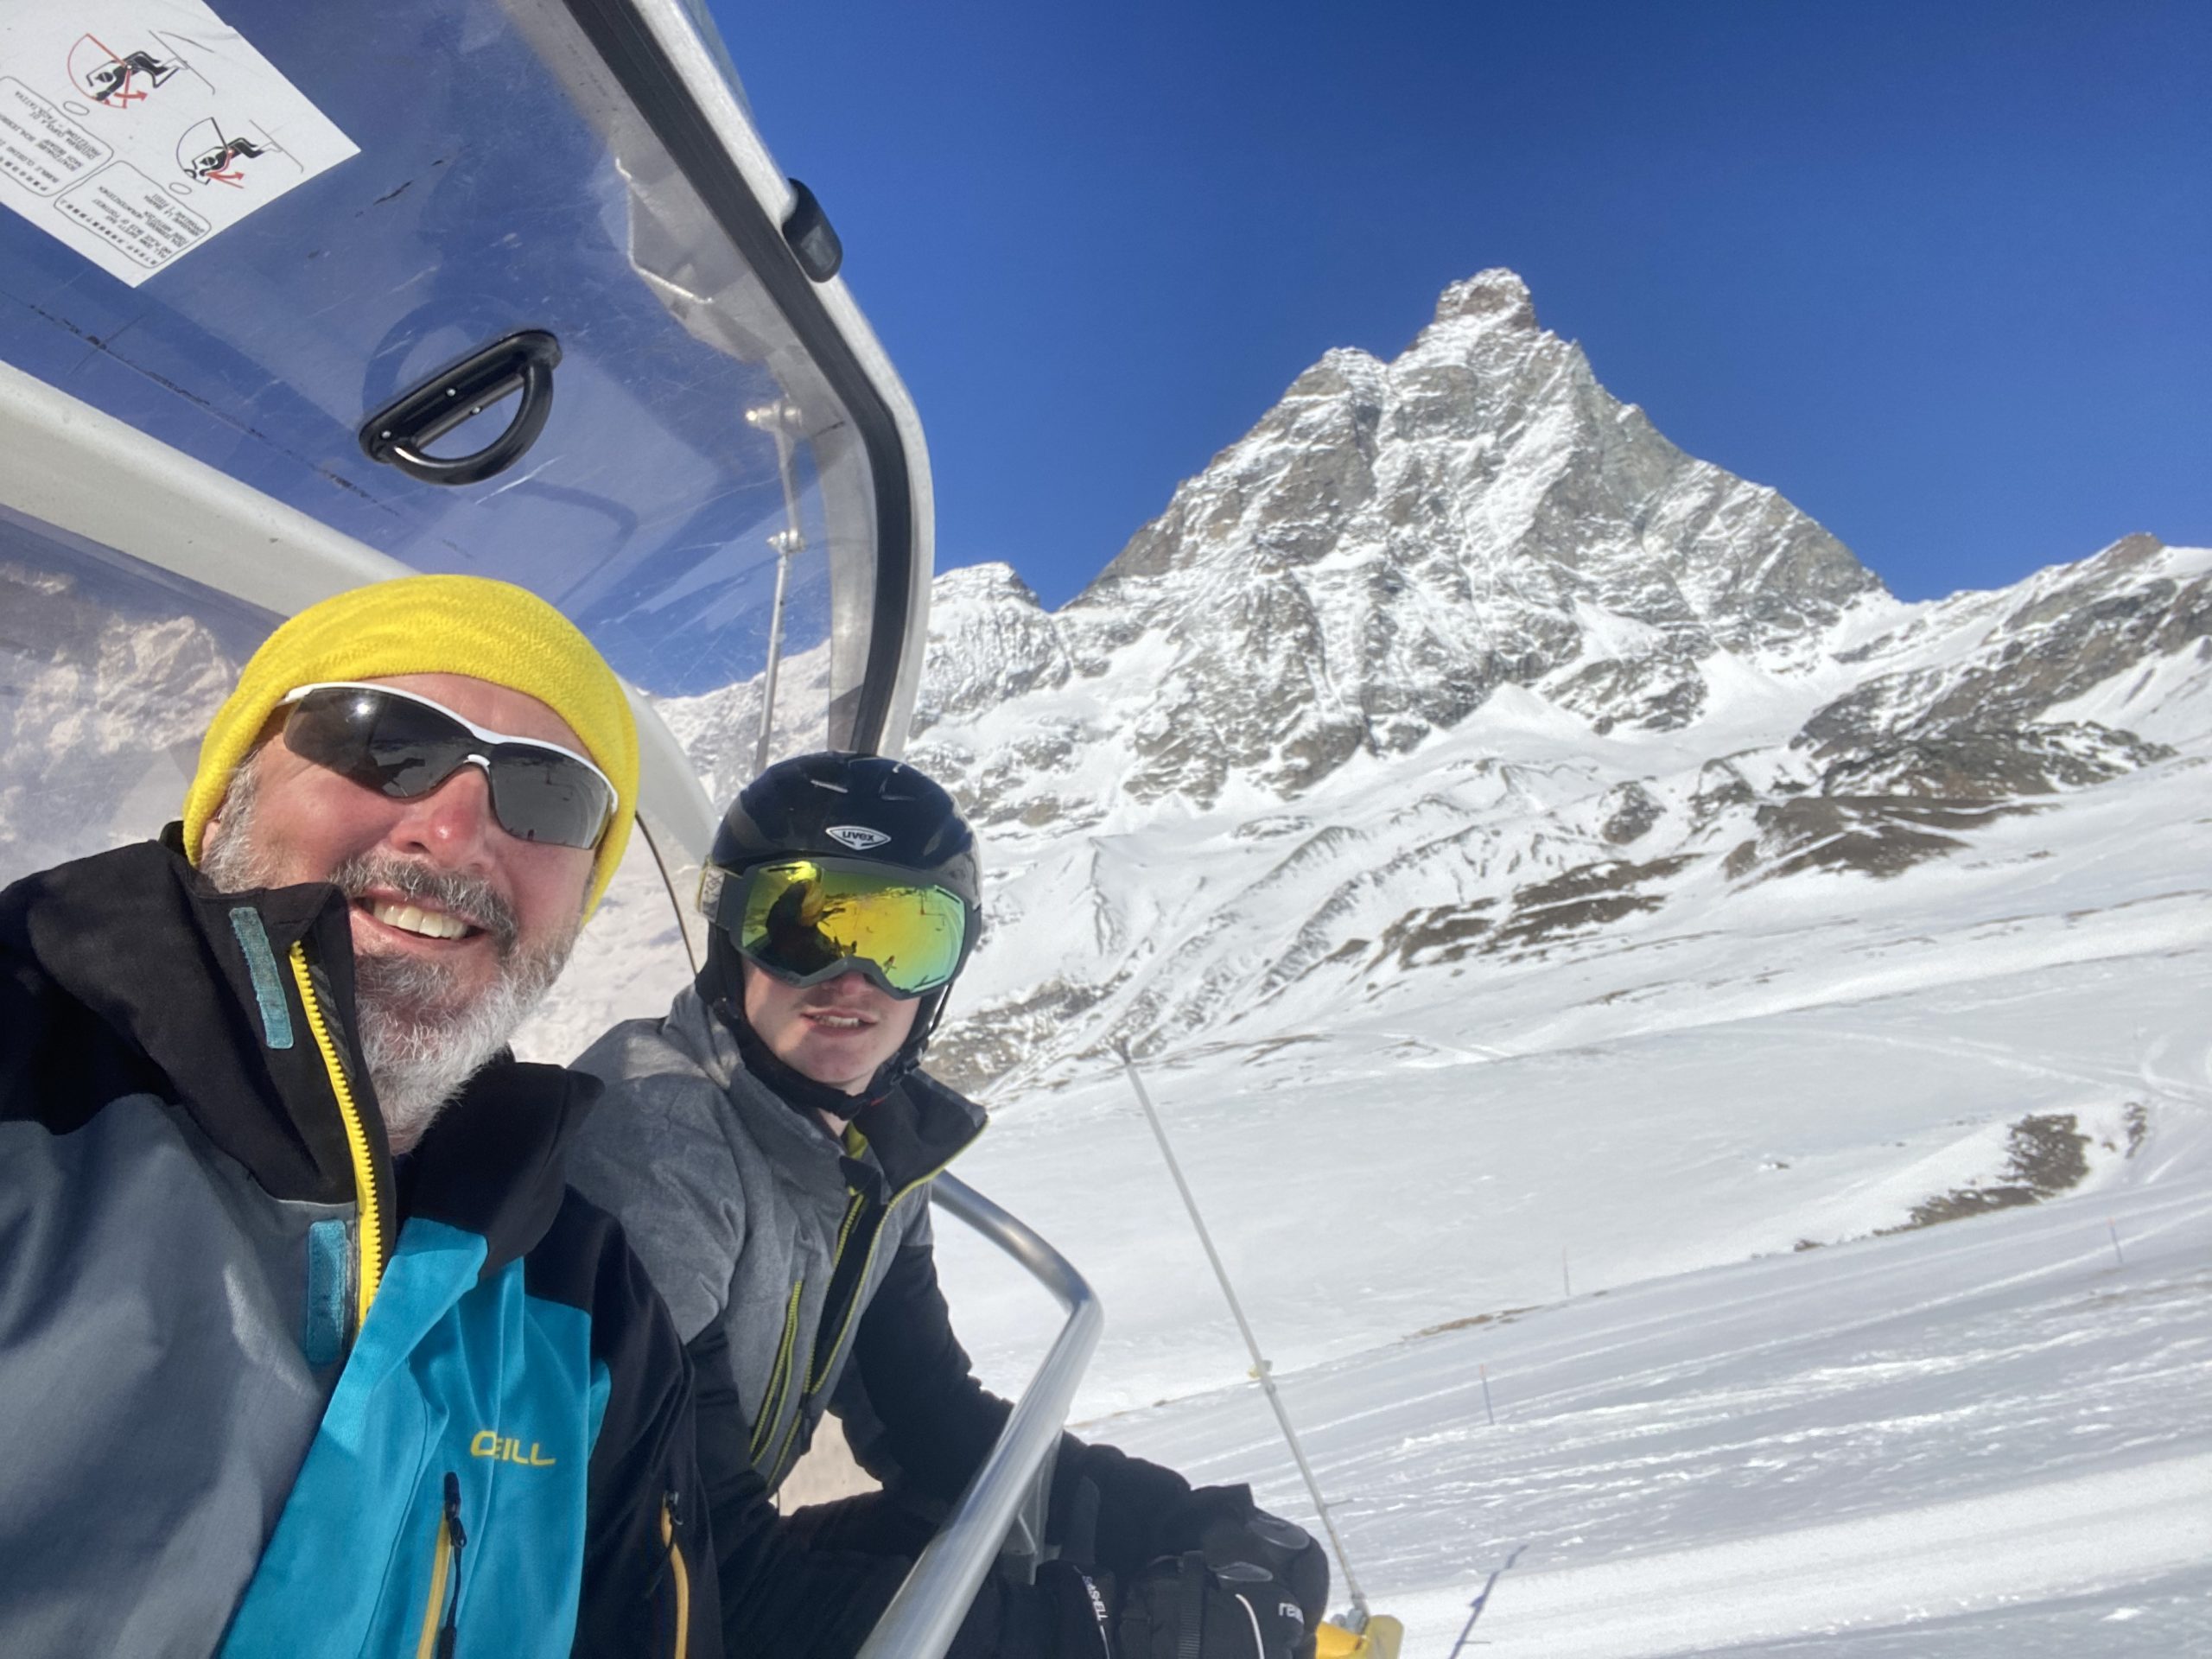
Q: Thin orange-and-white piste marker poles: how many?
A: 3